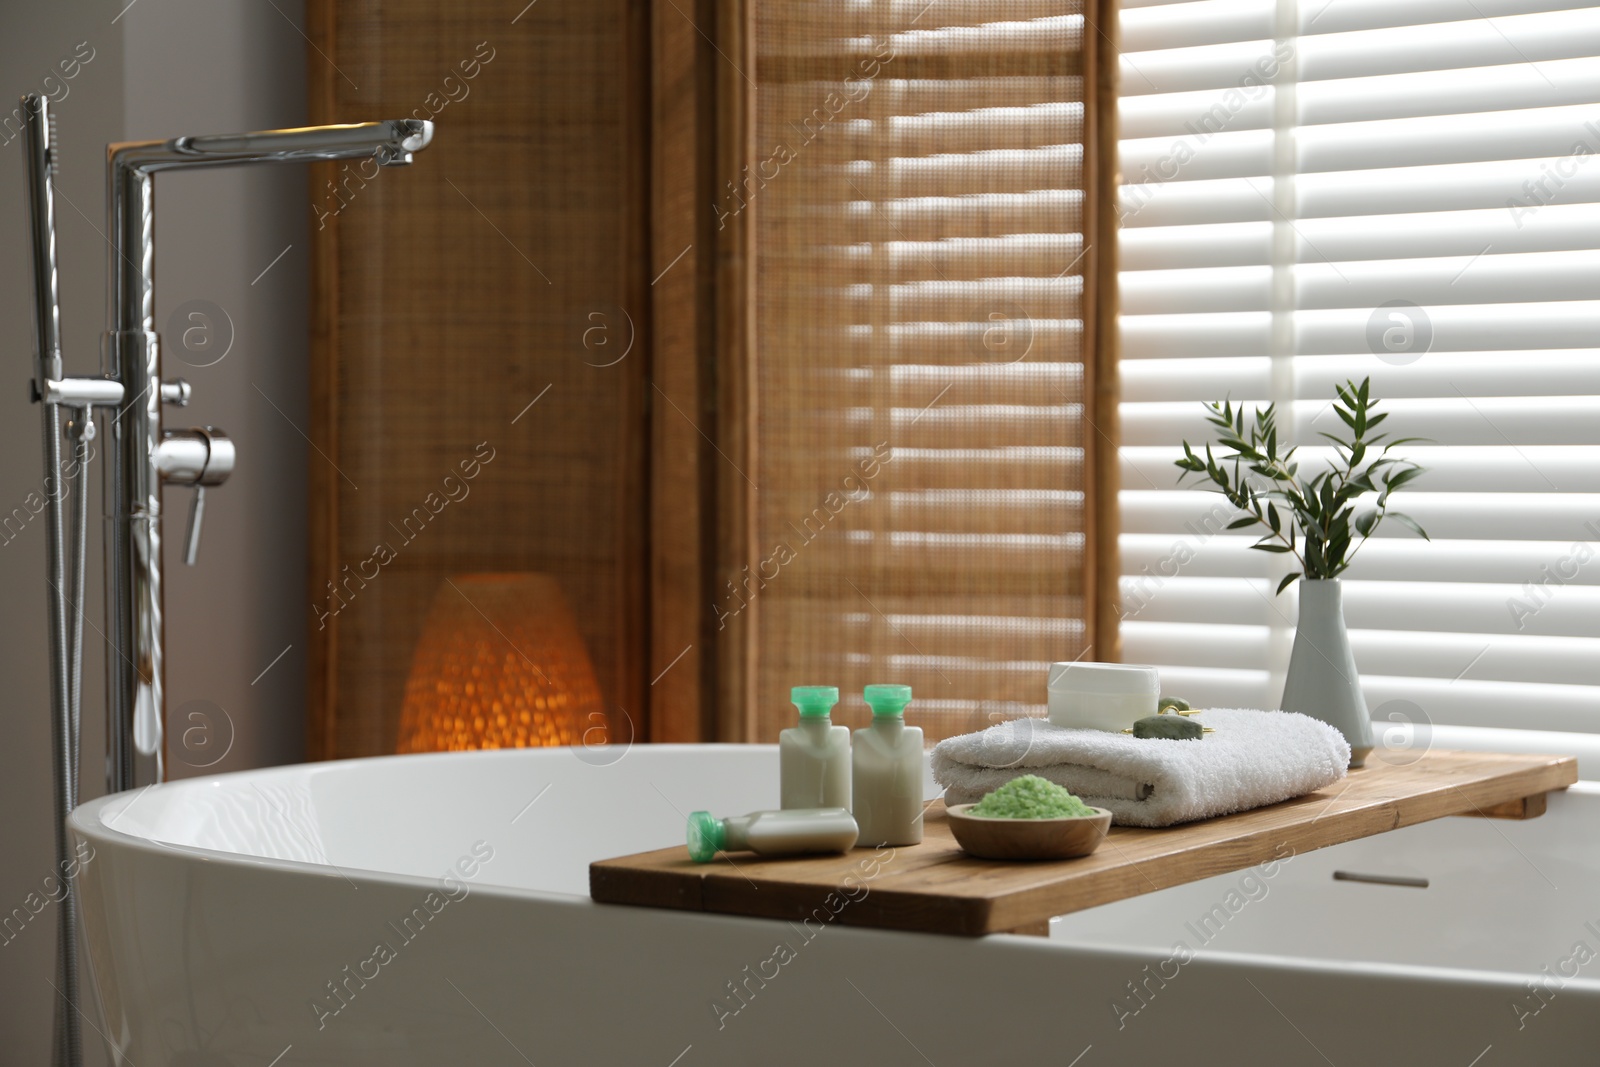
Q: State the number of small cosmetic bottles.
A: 3